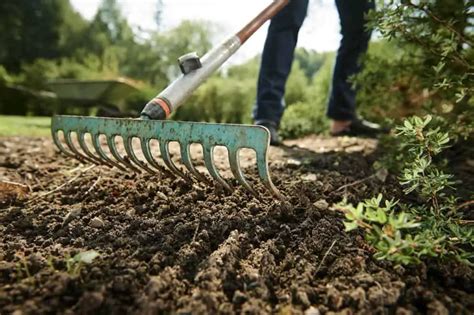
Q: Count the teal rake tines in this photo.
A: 12